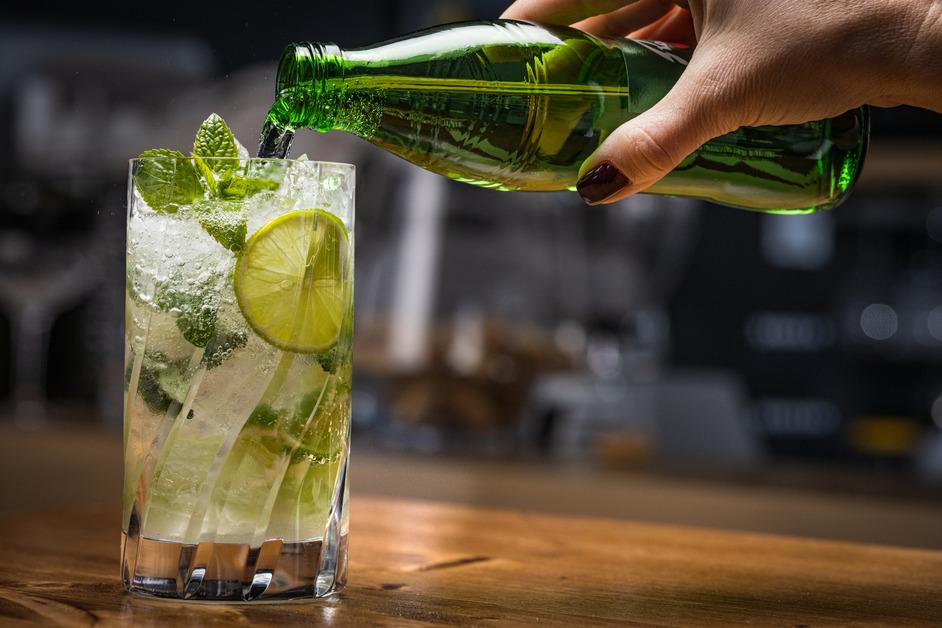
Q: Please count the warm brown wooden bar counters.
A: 1